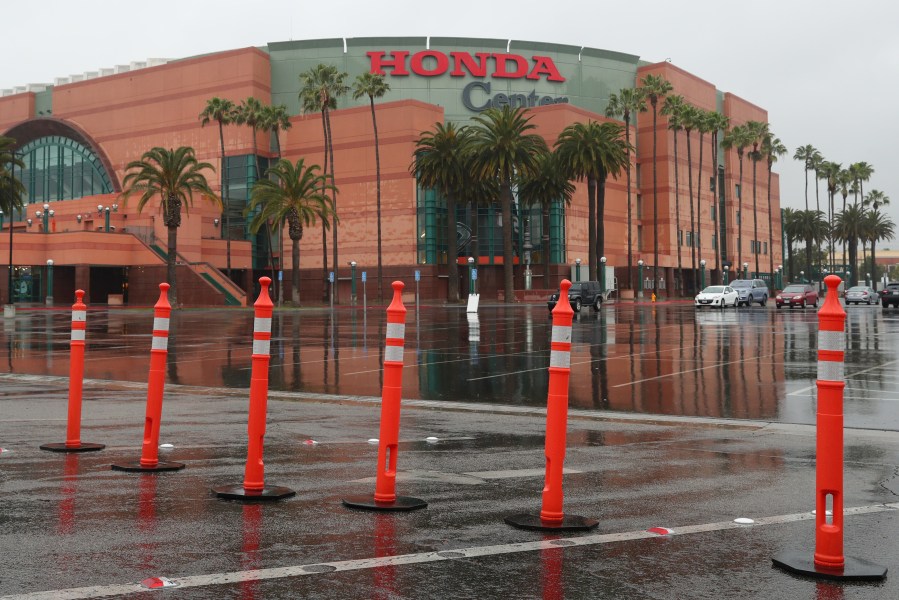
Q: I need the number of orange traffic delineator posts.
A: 6